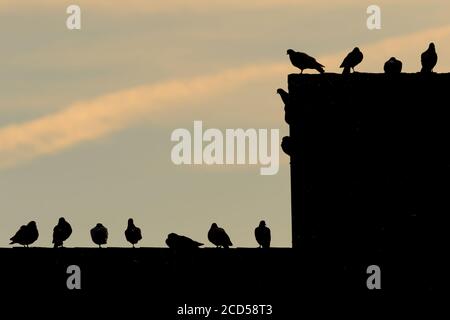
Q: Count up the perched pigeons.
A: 13